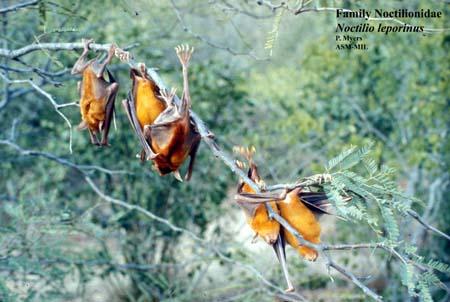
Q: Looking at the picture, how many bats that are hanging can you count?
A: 5